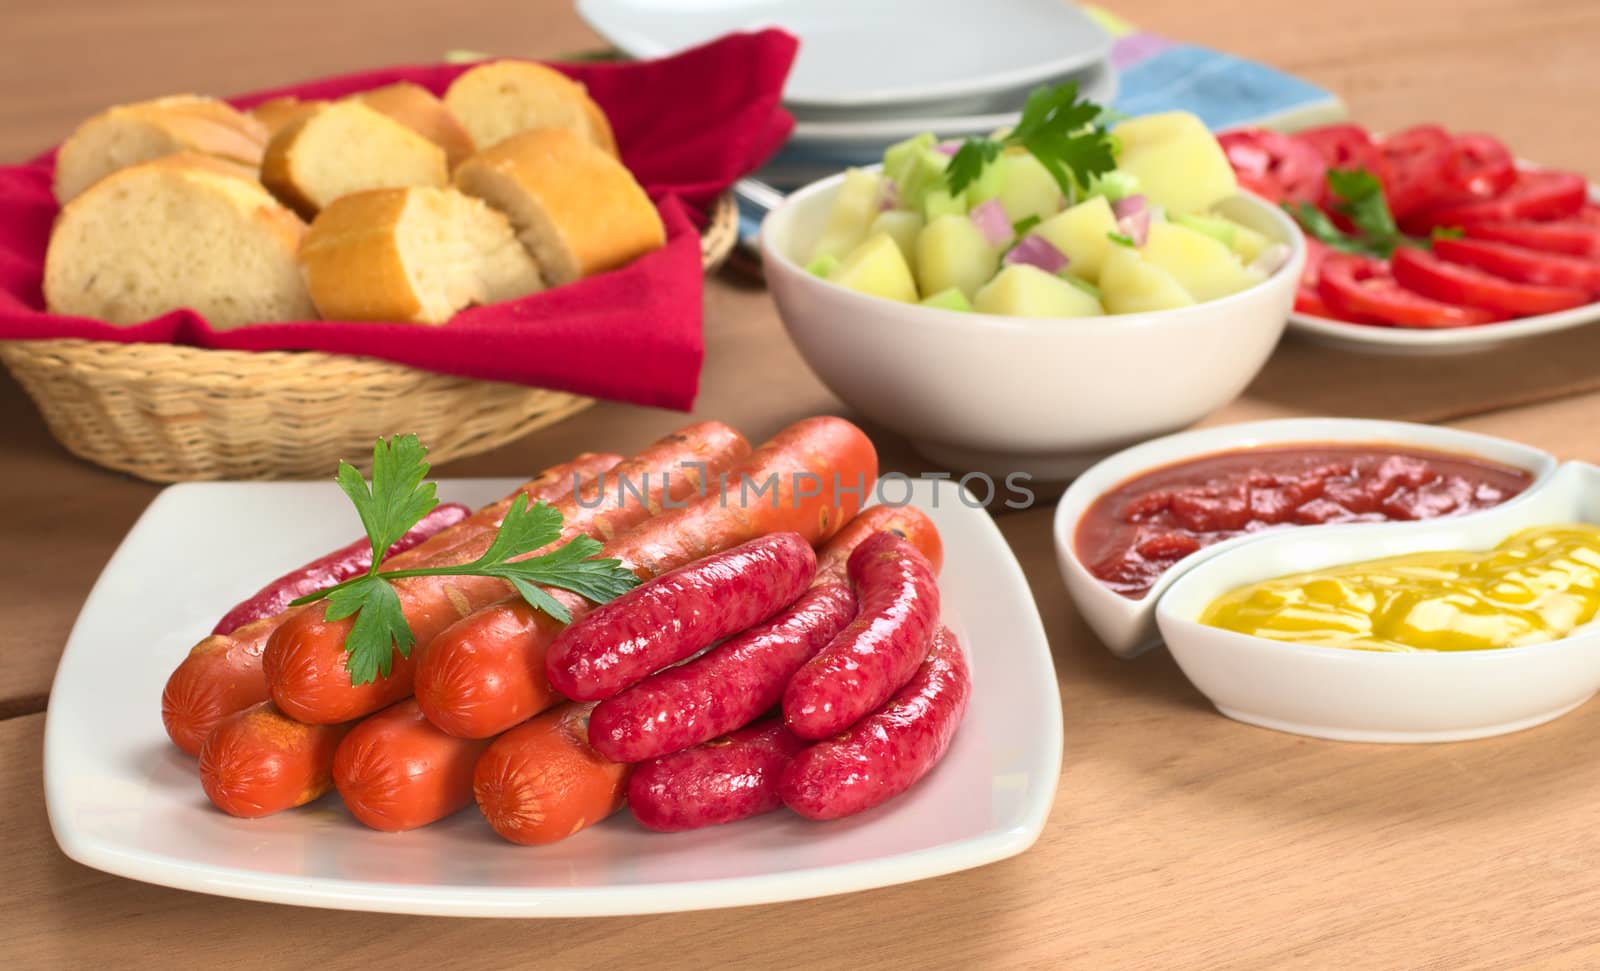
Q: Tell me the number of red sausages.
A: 6